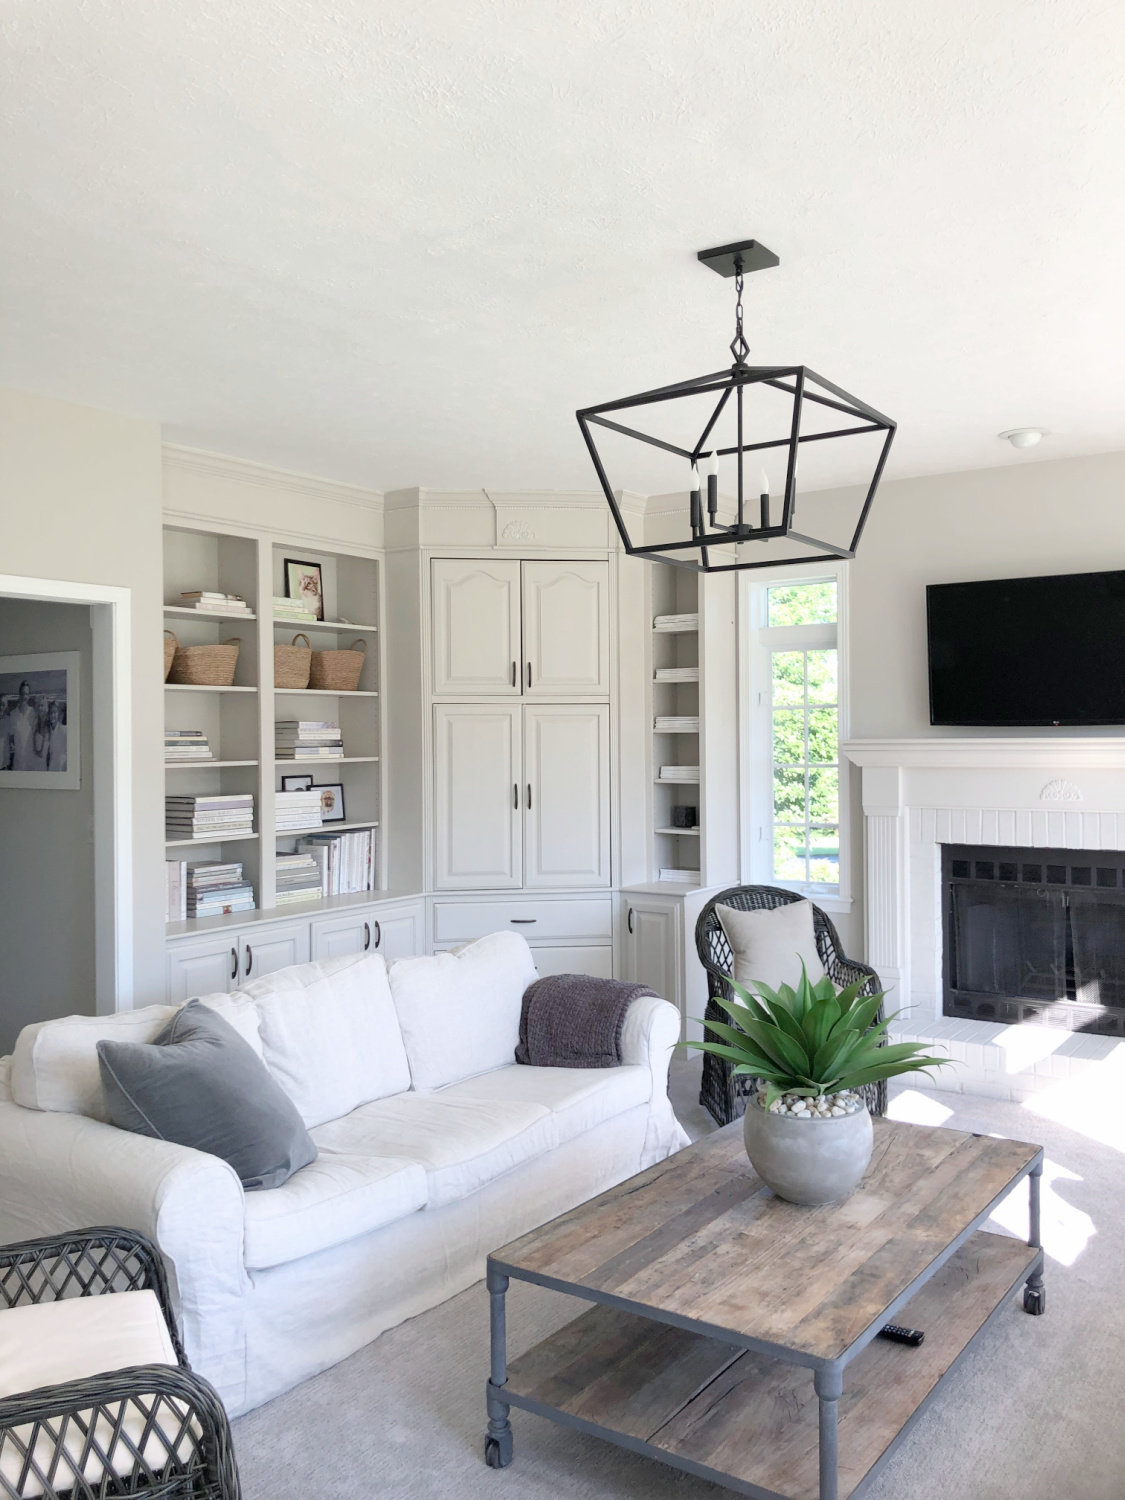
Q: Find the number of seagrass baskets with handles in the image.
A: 4